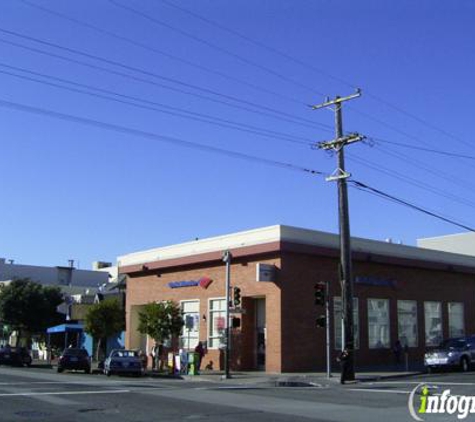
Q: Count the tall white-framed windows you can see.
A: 7